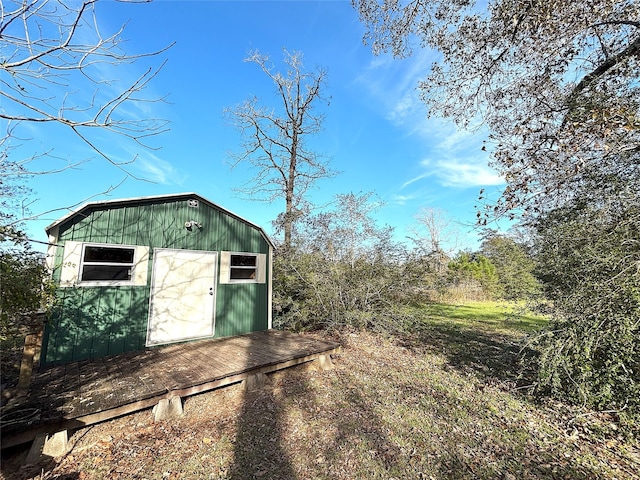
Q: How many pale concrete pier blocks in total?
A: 4